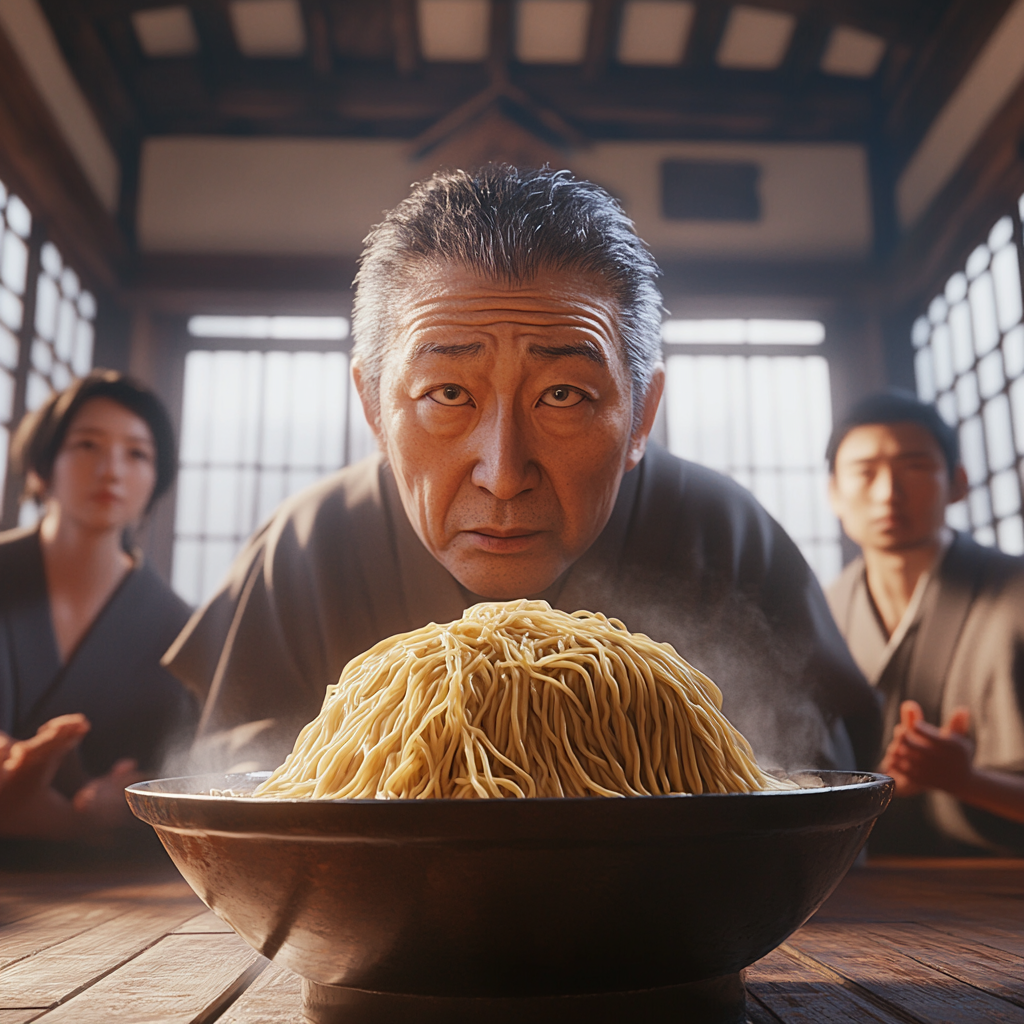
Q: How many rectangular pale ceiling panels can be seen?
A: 7